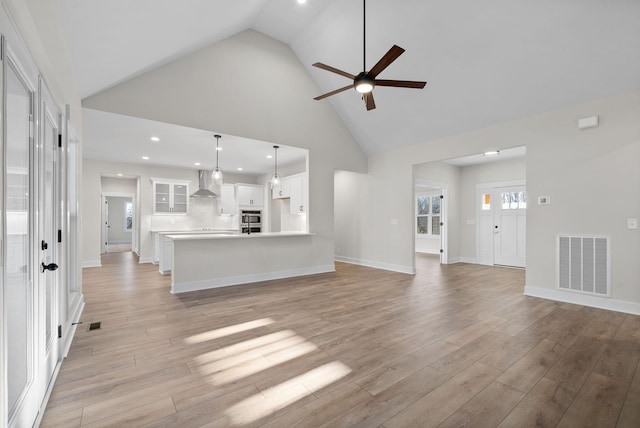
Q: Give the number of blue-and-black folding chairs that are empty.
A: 0